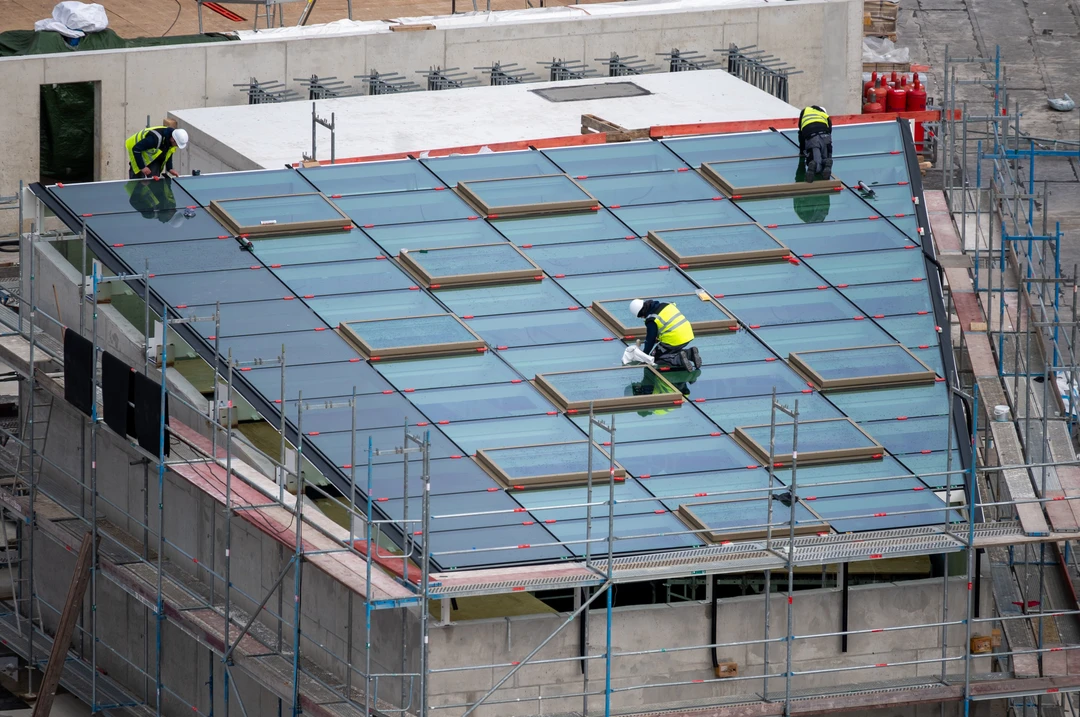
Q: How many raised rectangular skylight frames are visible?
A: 12